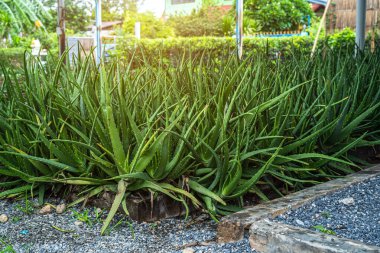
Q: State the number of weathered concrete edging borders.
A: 2